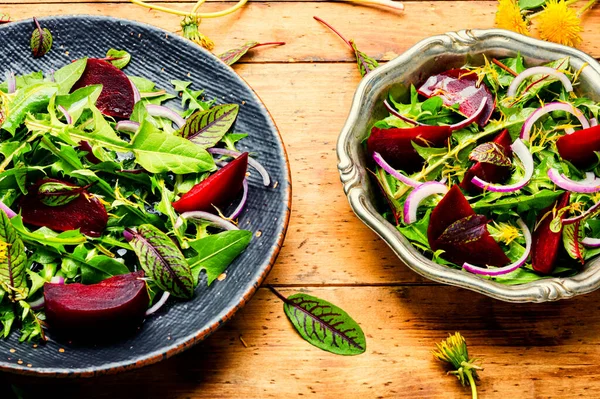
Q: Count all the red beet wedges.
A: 10